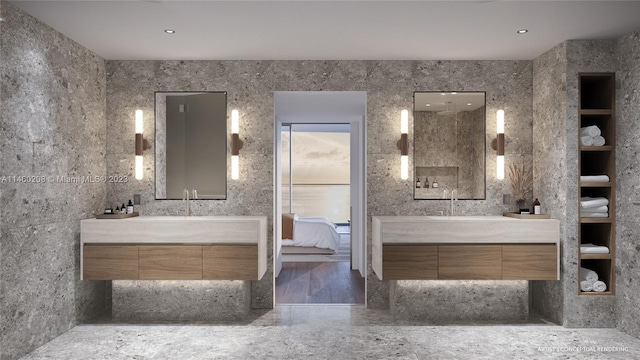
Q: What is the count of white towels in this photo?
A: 11